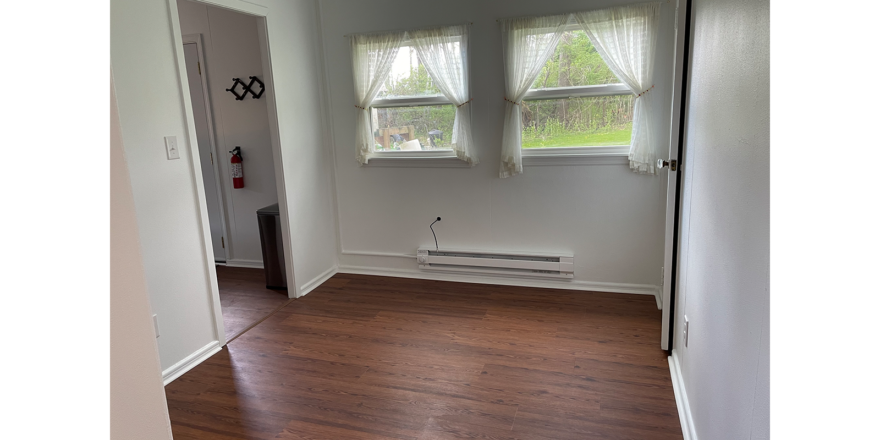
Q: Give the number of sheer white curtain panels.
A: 4